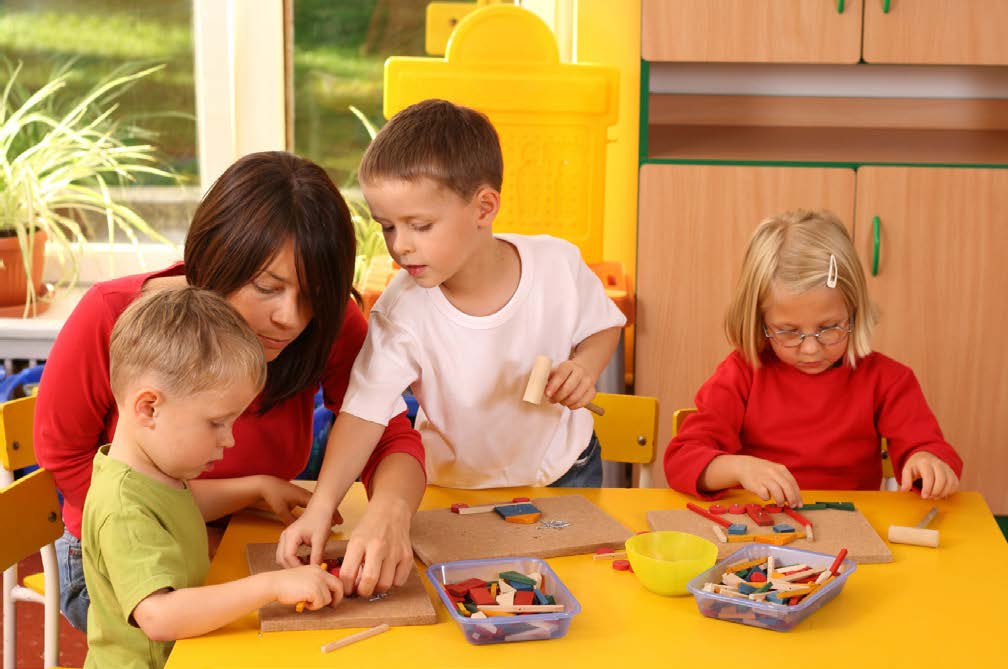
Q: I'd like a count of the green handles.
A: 3